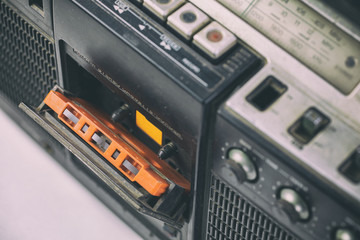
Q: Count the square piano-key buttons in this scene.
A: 3